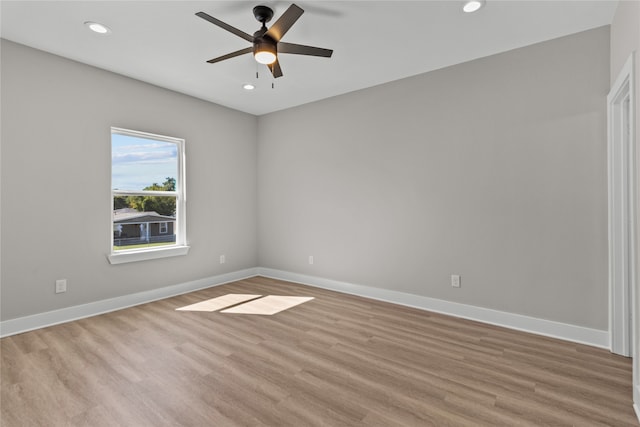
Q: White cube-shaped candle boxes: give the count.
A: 0